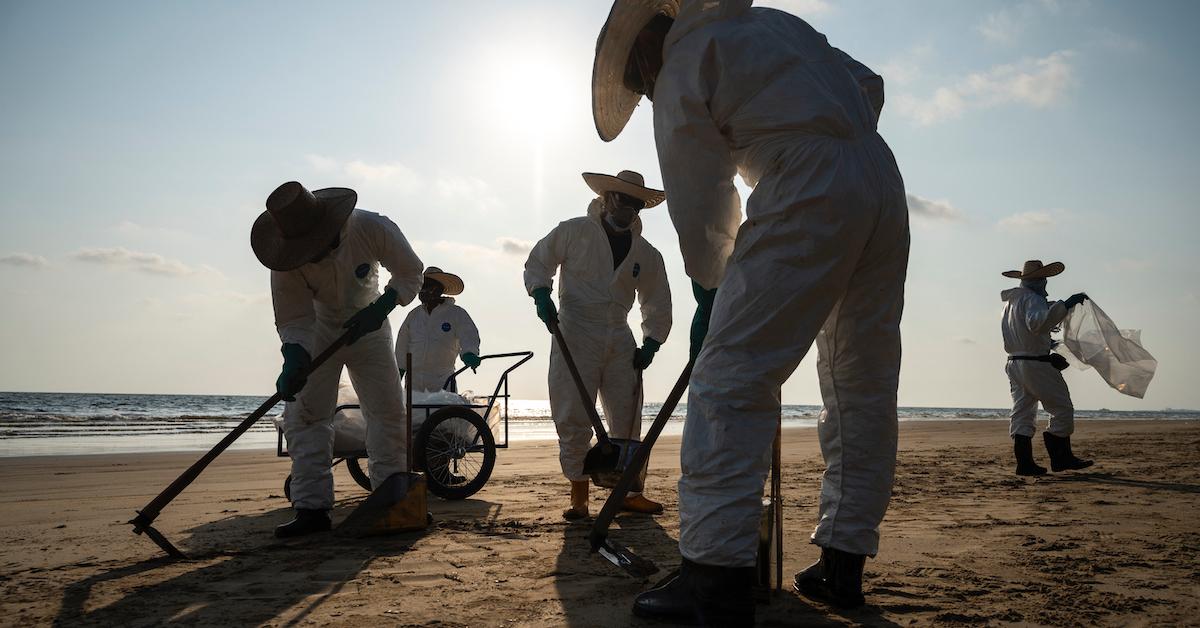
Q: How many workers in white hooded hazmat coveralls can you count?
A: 5